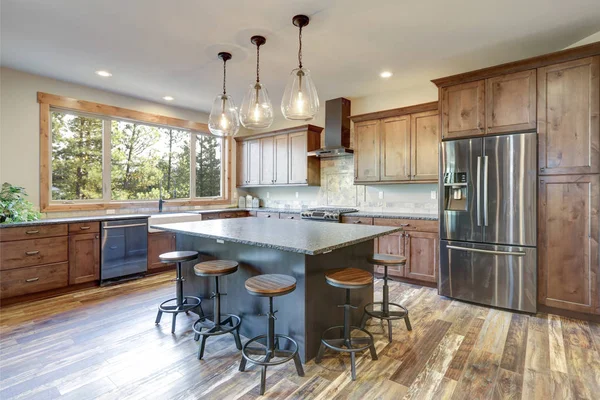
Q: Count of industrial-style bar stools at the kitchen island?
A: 5